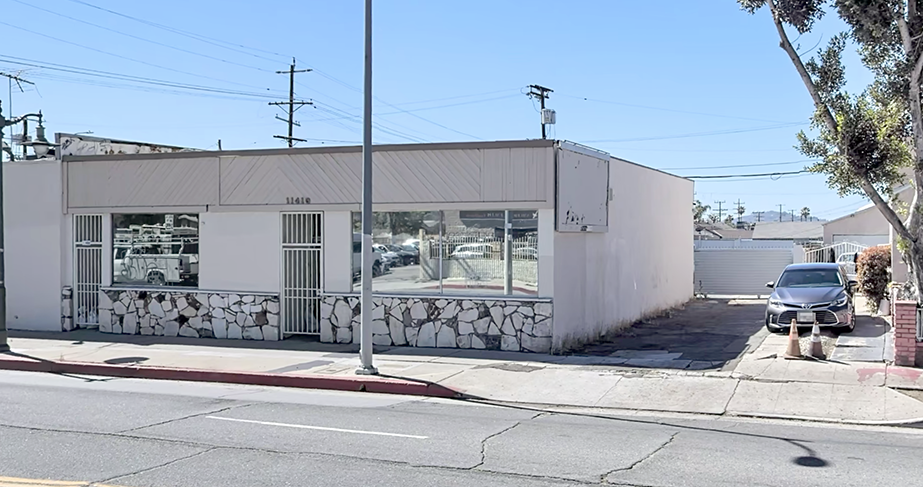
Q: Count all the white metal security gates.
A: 2